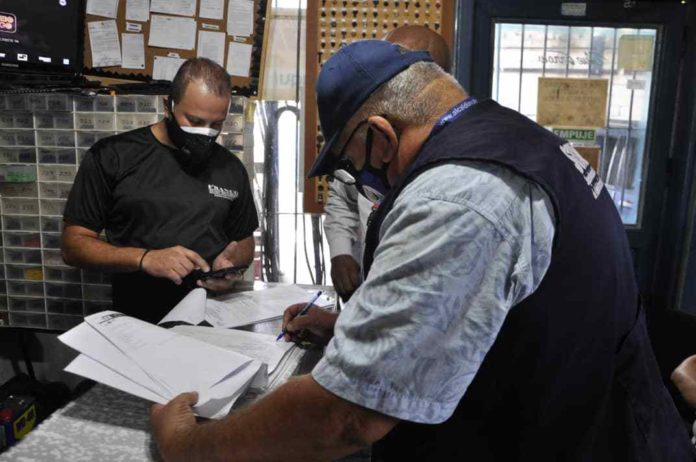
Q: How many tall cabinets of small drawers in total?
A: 1